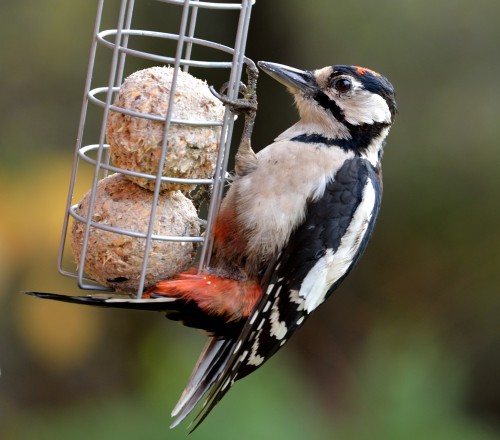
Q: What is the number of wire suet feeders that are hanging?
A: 1